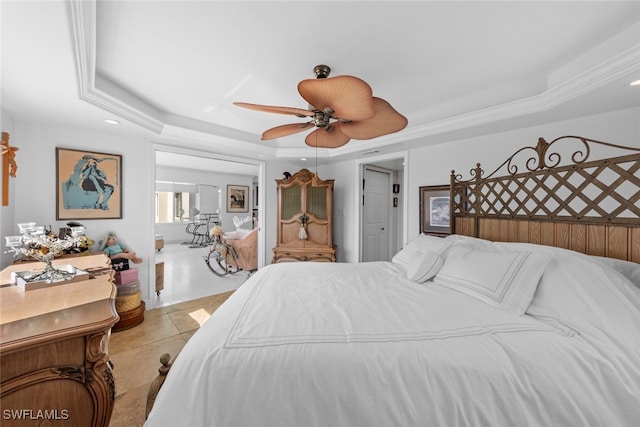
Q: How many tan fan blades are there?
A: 5